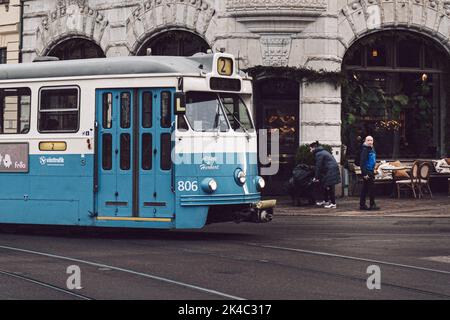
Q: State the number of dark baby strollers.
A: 1